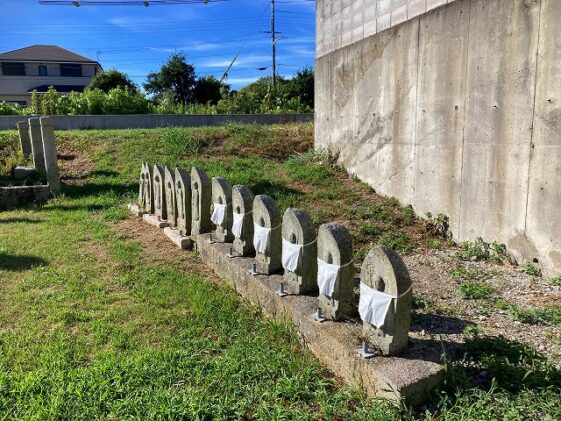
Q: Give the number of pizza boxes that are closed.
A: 0